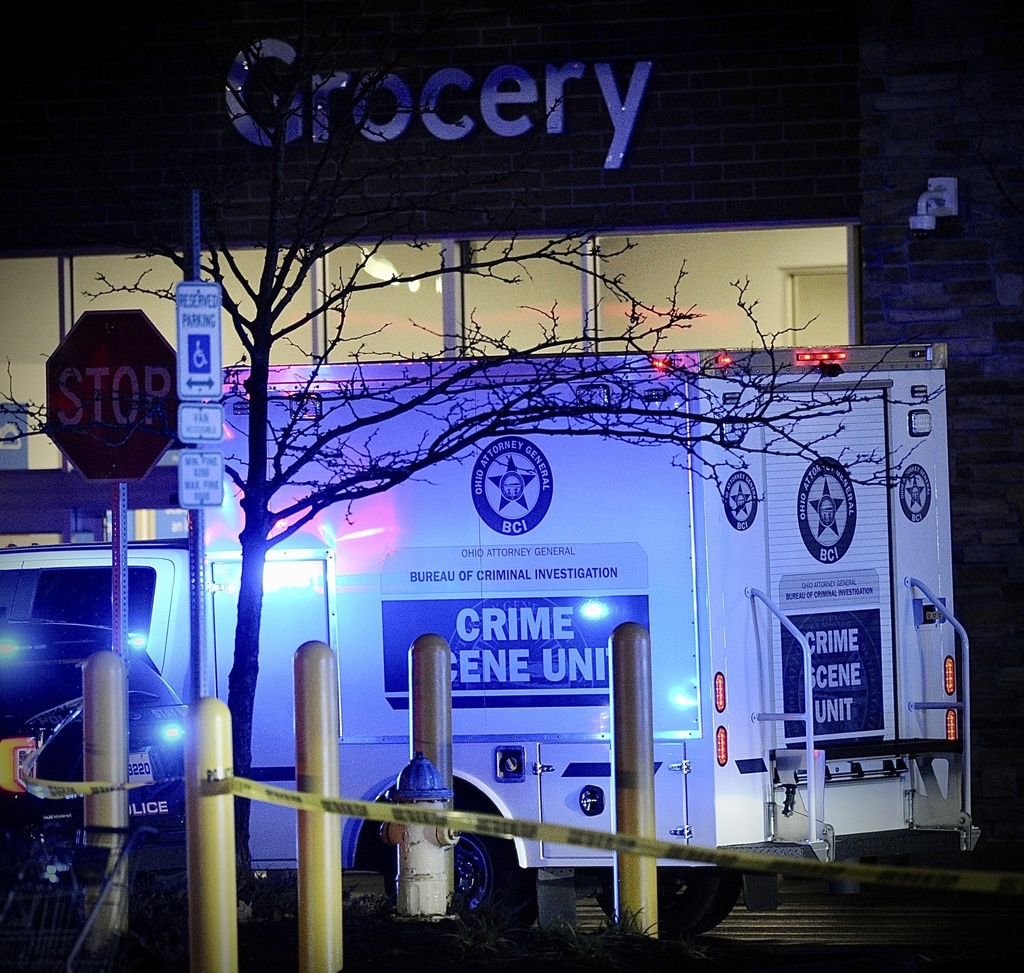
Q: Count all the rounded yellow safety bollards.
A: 5